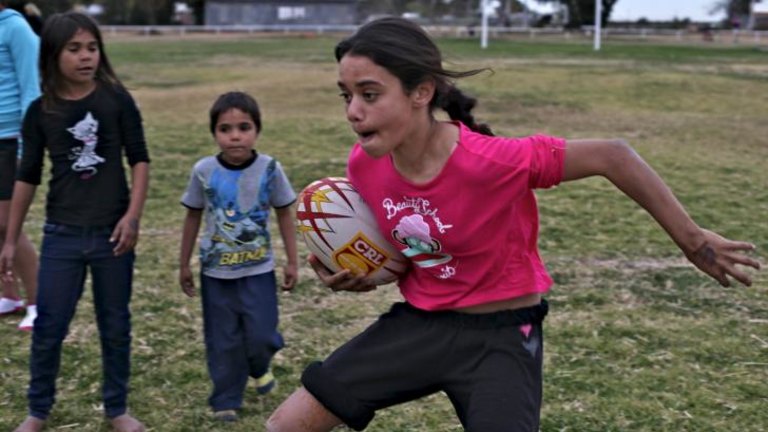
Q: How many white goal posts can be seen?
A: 2